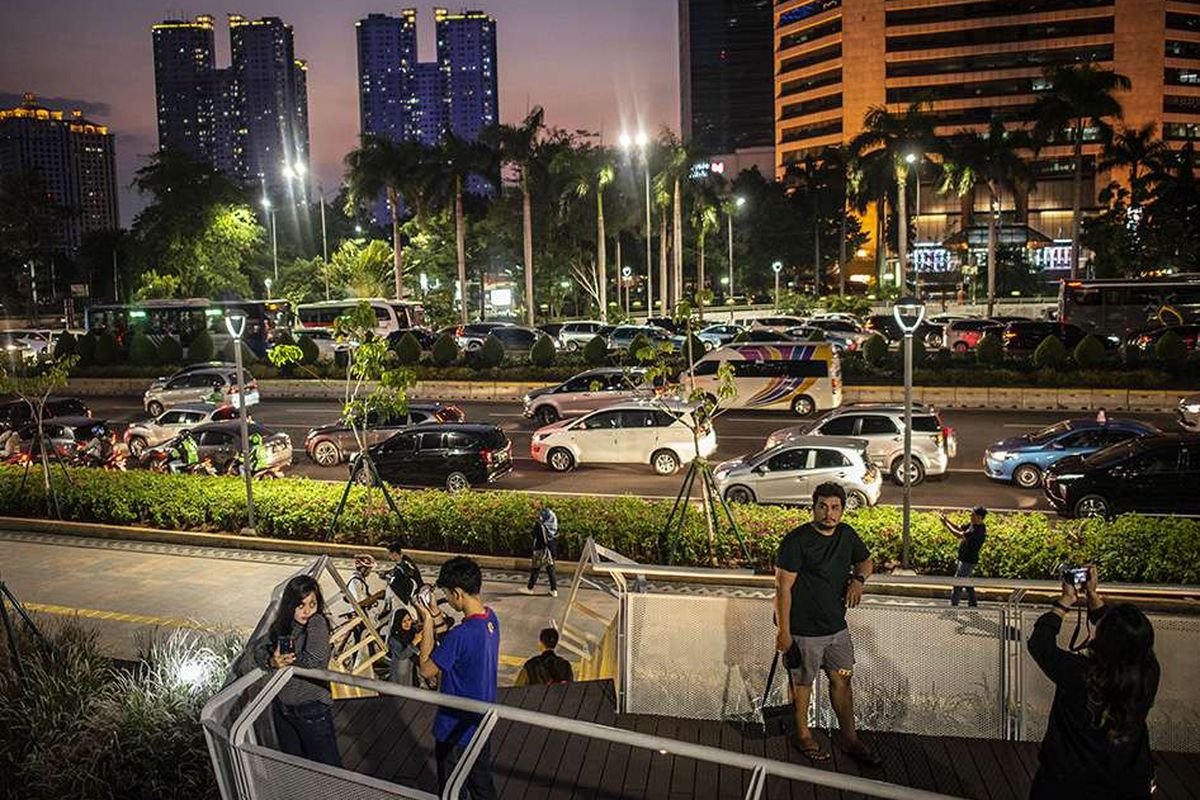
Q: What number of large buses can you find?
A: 3